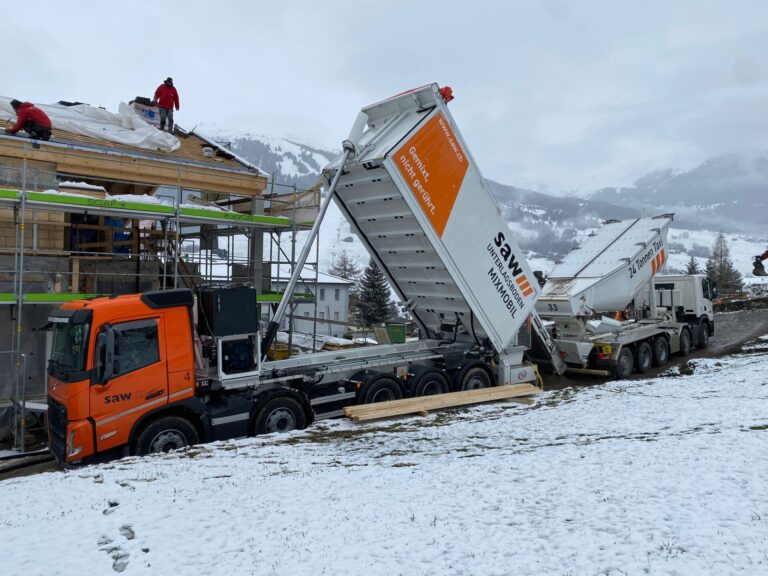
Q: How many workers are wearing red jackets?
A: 2